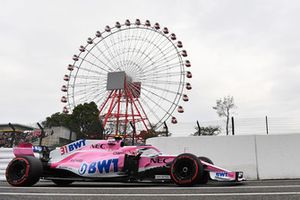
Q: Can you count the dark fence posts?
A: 7